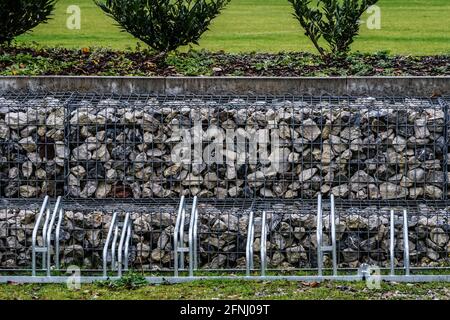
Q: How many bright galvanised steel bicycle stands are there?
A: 6